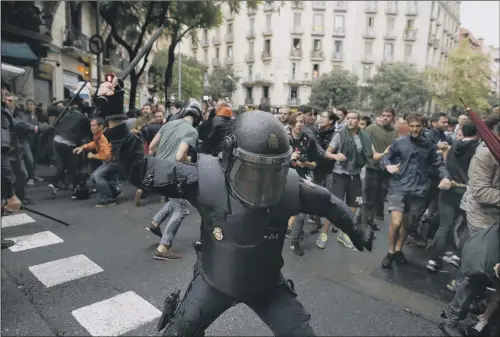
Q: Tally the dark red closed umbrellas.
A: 1